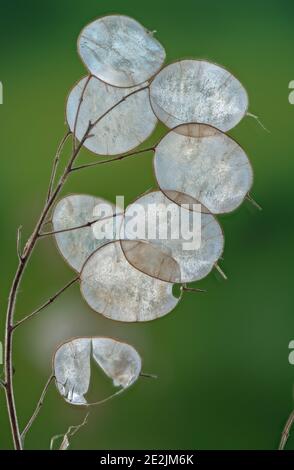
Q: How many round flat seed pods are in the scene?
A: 8